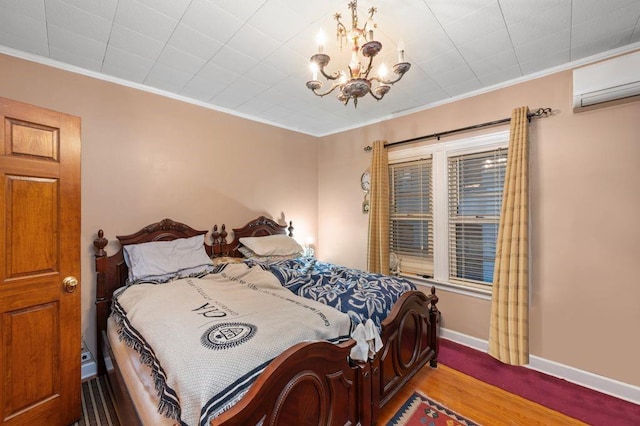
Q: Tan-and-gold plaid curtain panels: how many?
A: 2